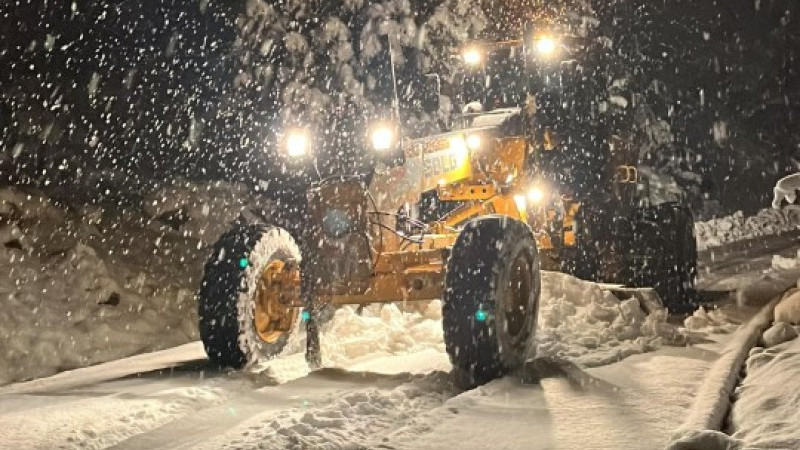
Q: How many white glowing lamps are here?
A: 6